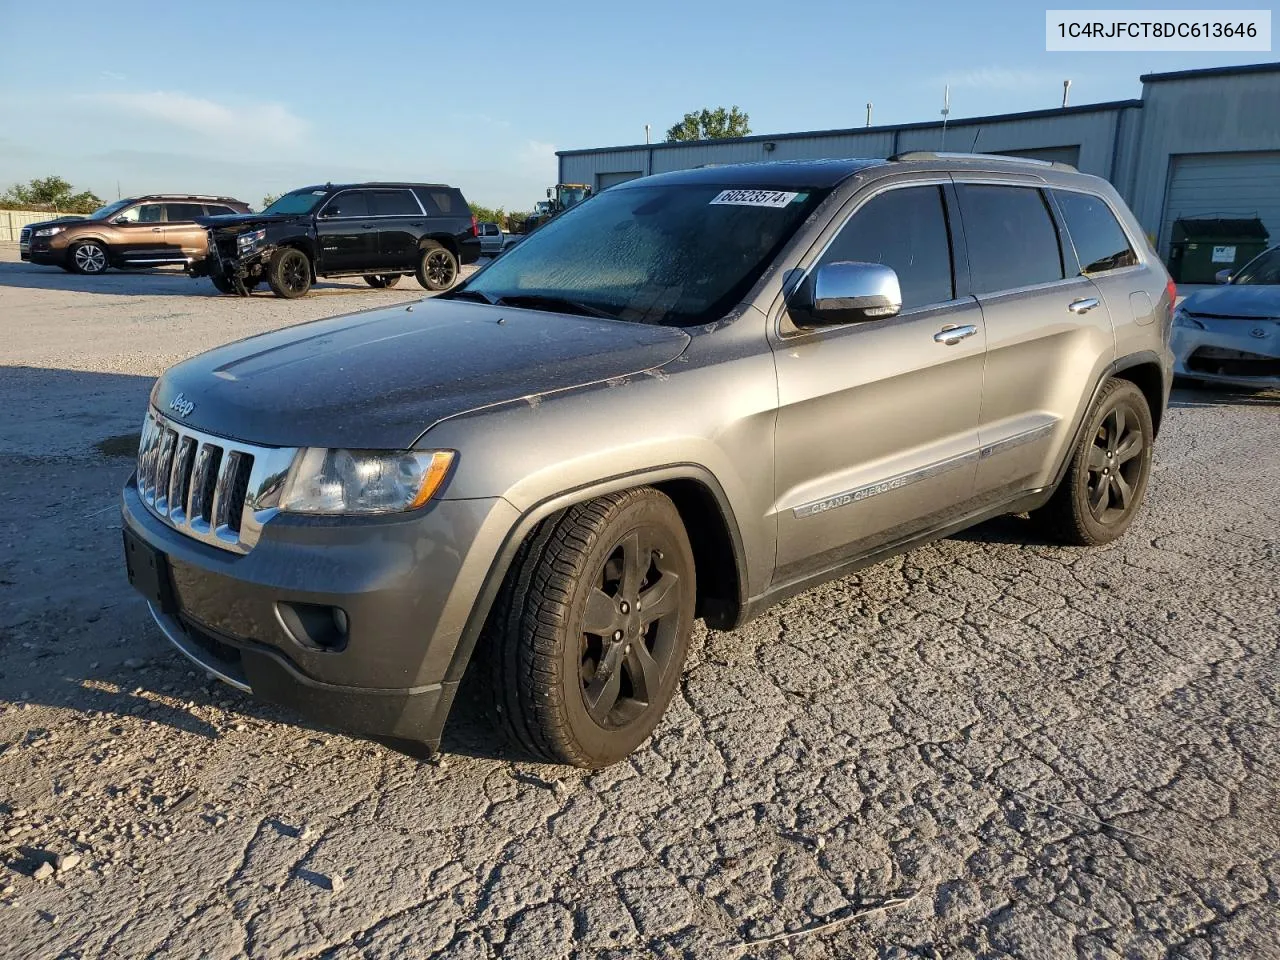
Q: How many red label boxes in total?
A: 0